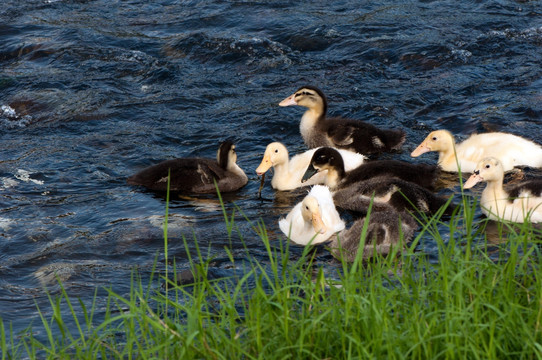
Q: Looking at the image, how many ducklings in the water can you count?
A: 9